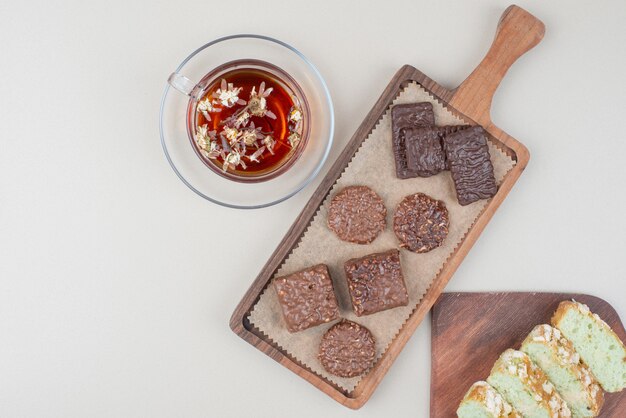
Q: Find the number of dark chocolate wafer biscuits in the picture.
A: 3